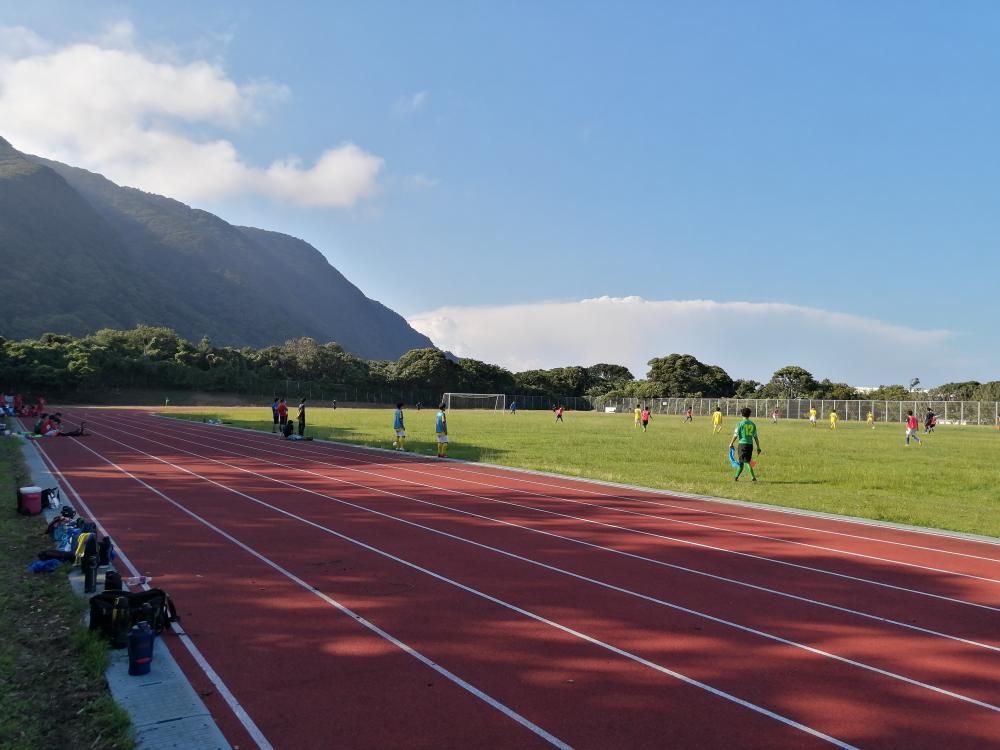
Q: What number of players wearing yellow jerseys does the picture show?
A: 5